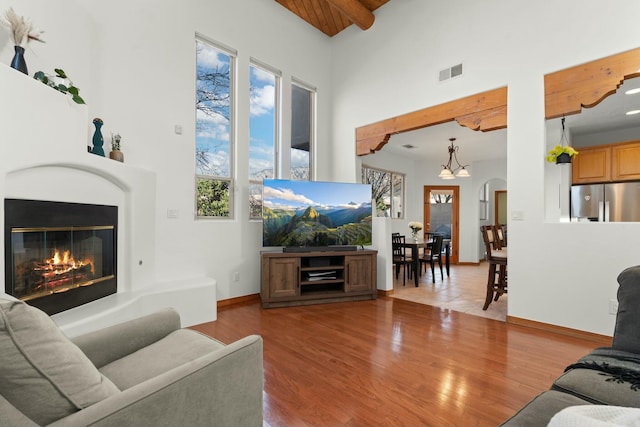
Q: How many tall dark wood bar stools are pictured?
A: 2